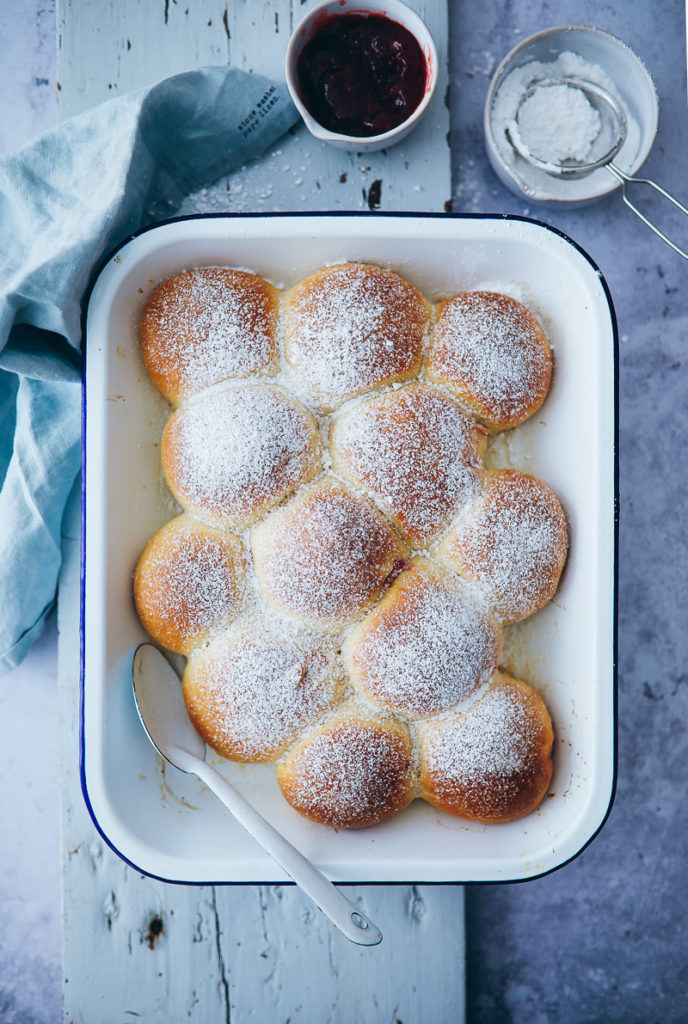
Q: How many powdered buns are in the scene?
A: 12